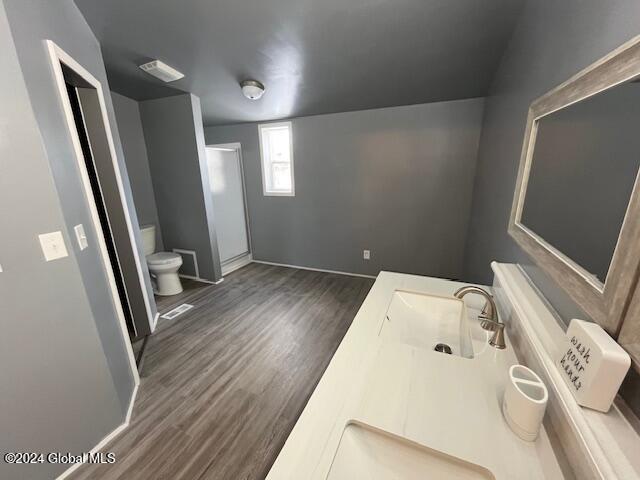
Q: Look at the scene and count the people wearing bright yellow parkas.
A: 0